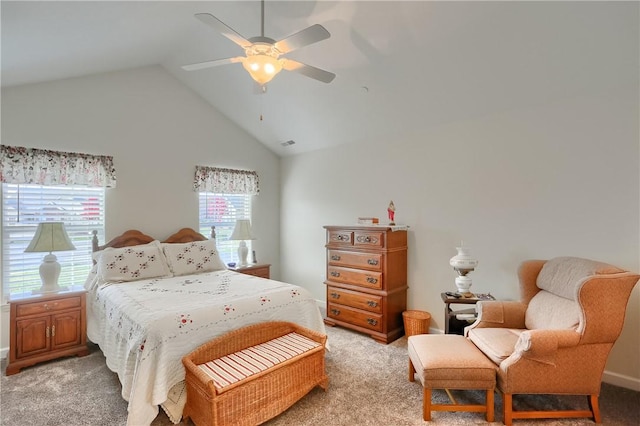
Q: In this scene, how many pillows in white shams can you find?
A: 2